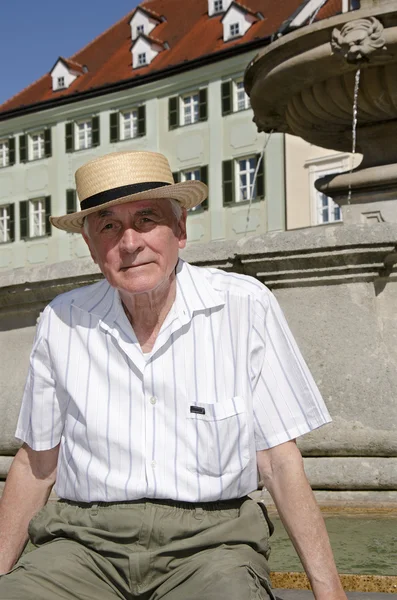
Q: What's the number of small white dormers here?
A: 5